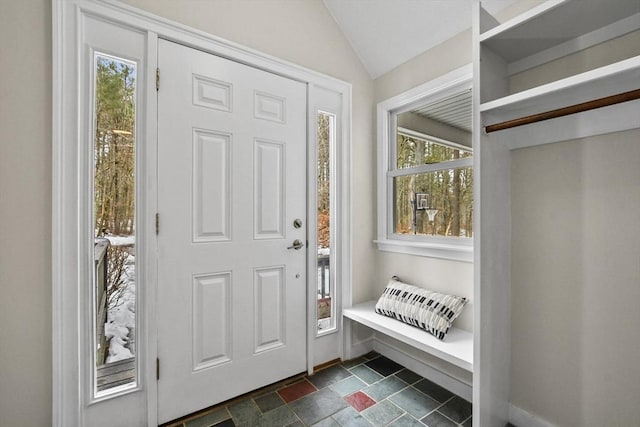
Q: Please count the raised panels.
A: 6